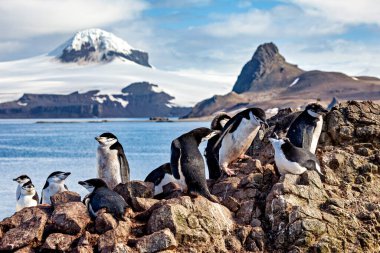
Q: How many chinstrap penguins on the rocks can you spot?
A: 11